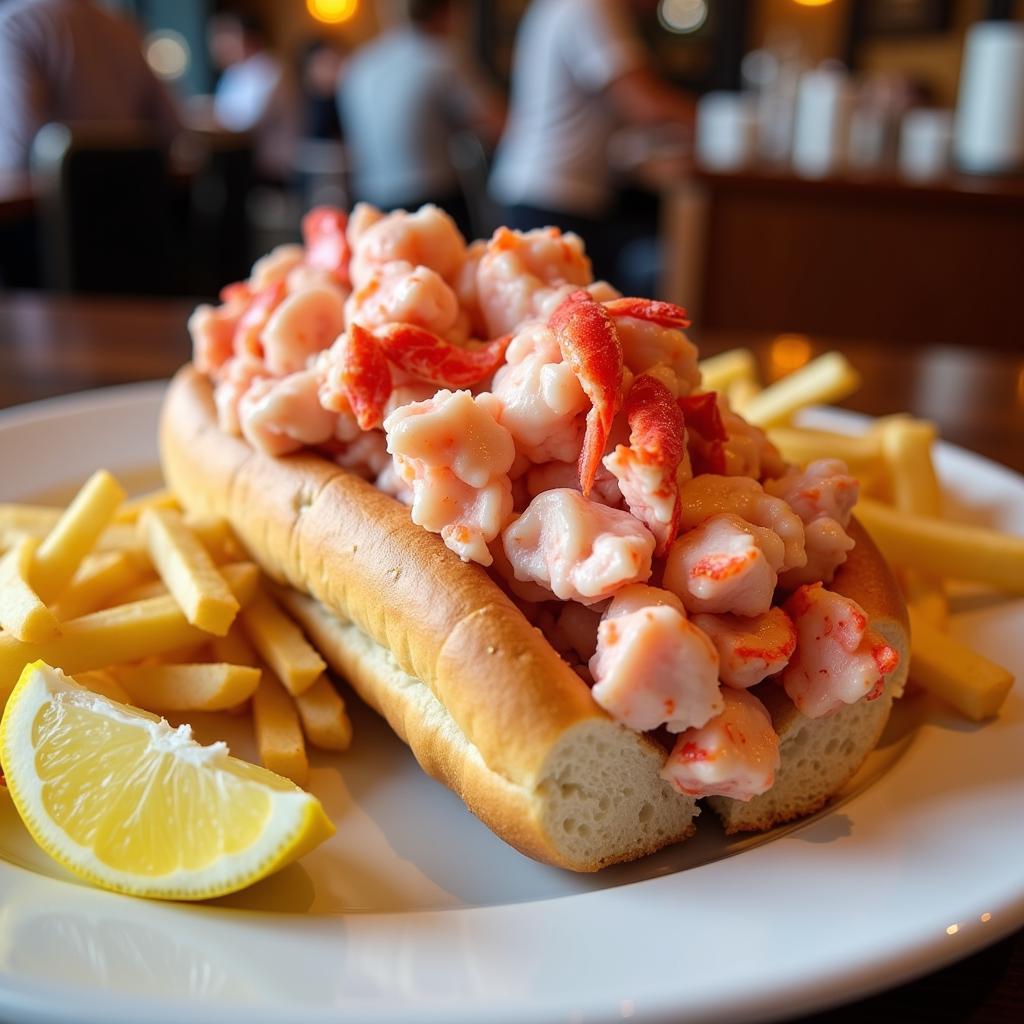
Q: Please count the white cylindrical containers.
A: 4